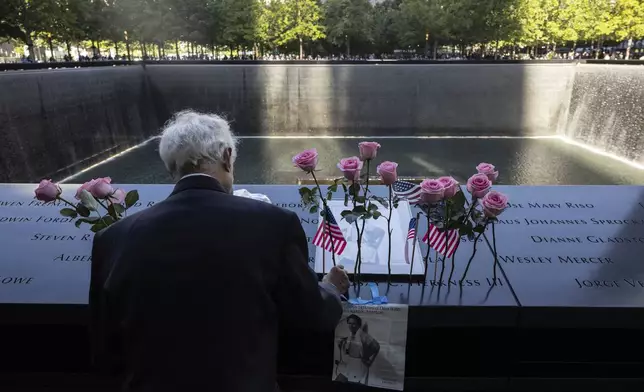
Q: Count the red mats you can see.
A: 0